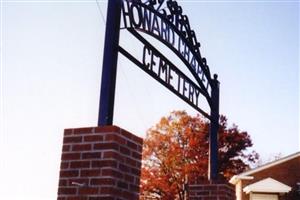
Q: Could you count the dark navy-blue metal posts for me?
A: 2